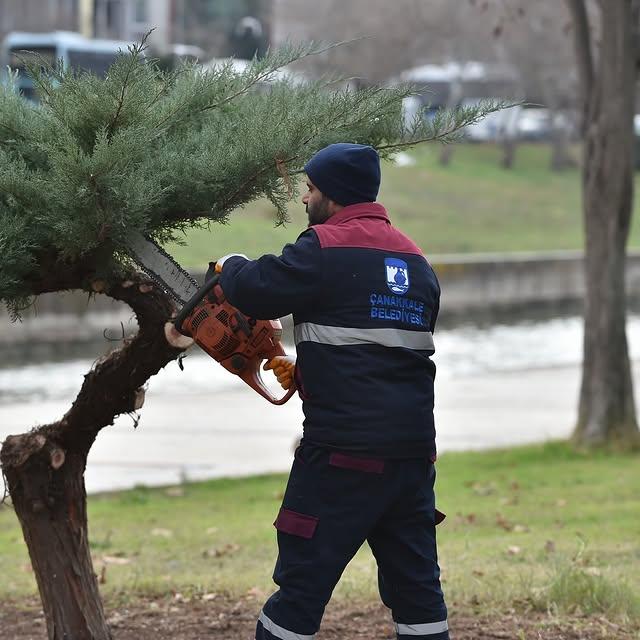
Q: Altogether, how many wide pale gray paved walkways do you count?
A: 1